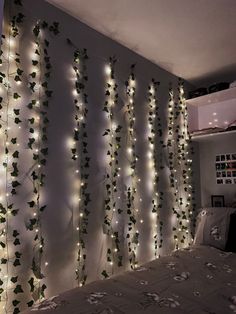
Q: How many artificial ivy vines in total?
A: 8